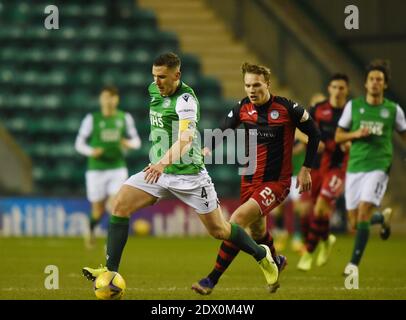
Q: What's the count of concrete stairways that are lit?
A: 1